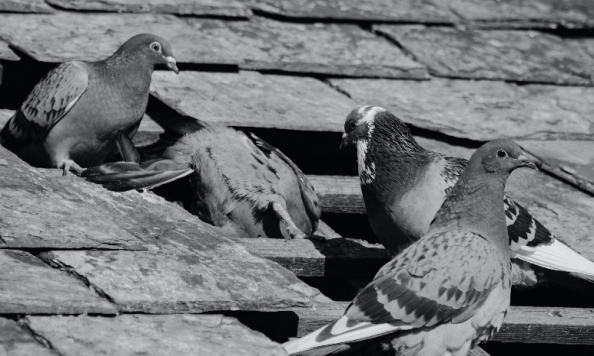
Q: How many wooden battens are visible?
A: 3